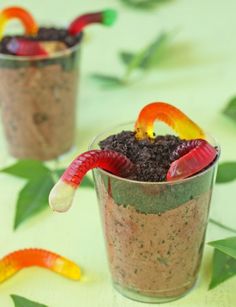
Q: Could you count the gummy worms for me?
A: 7